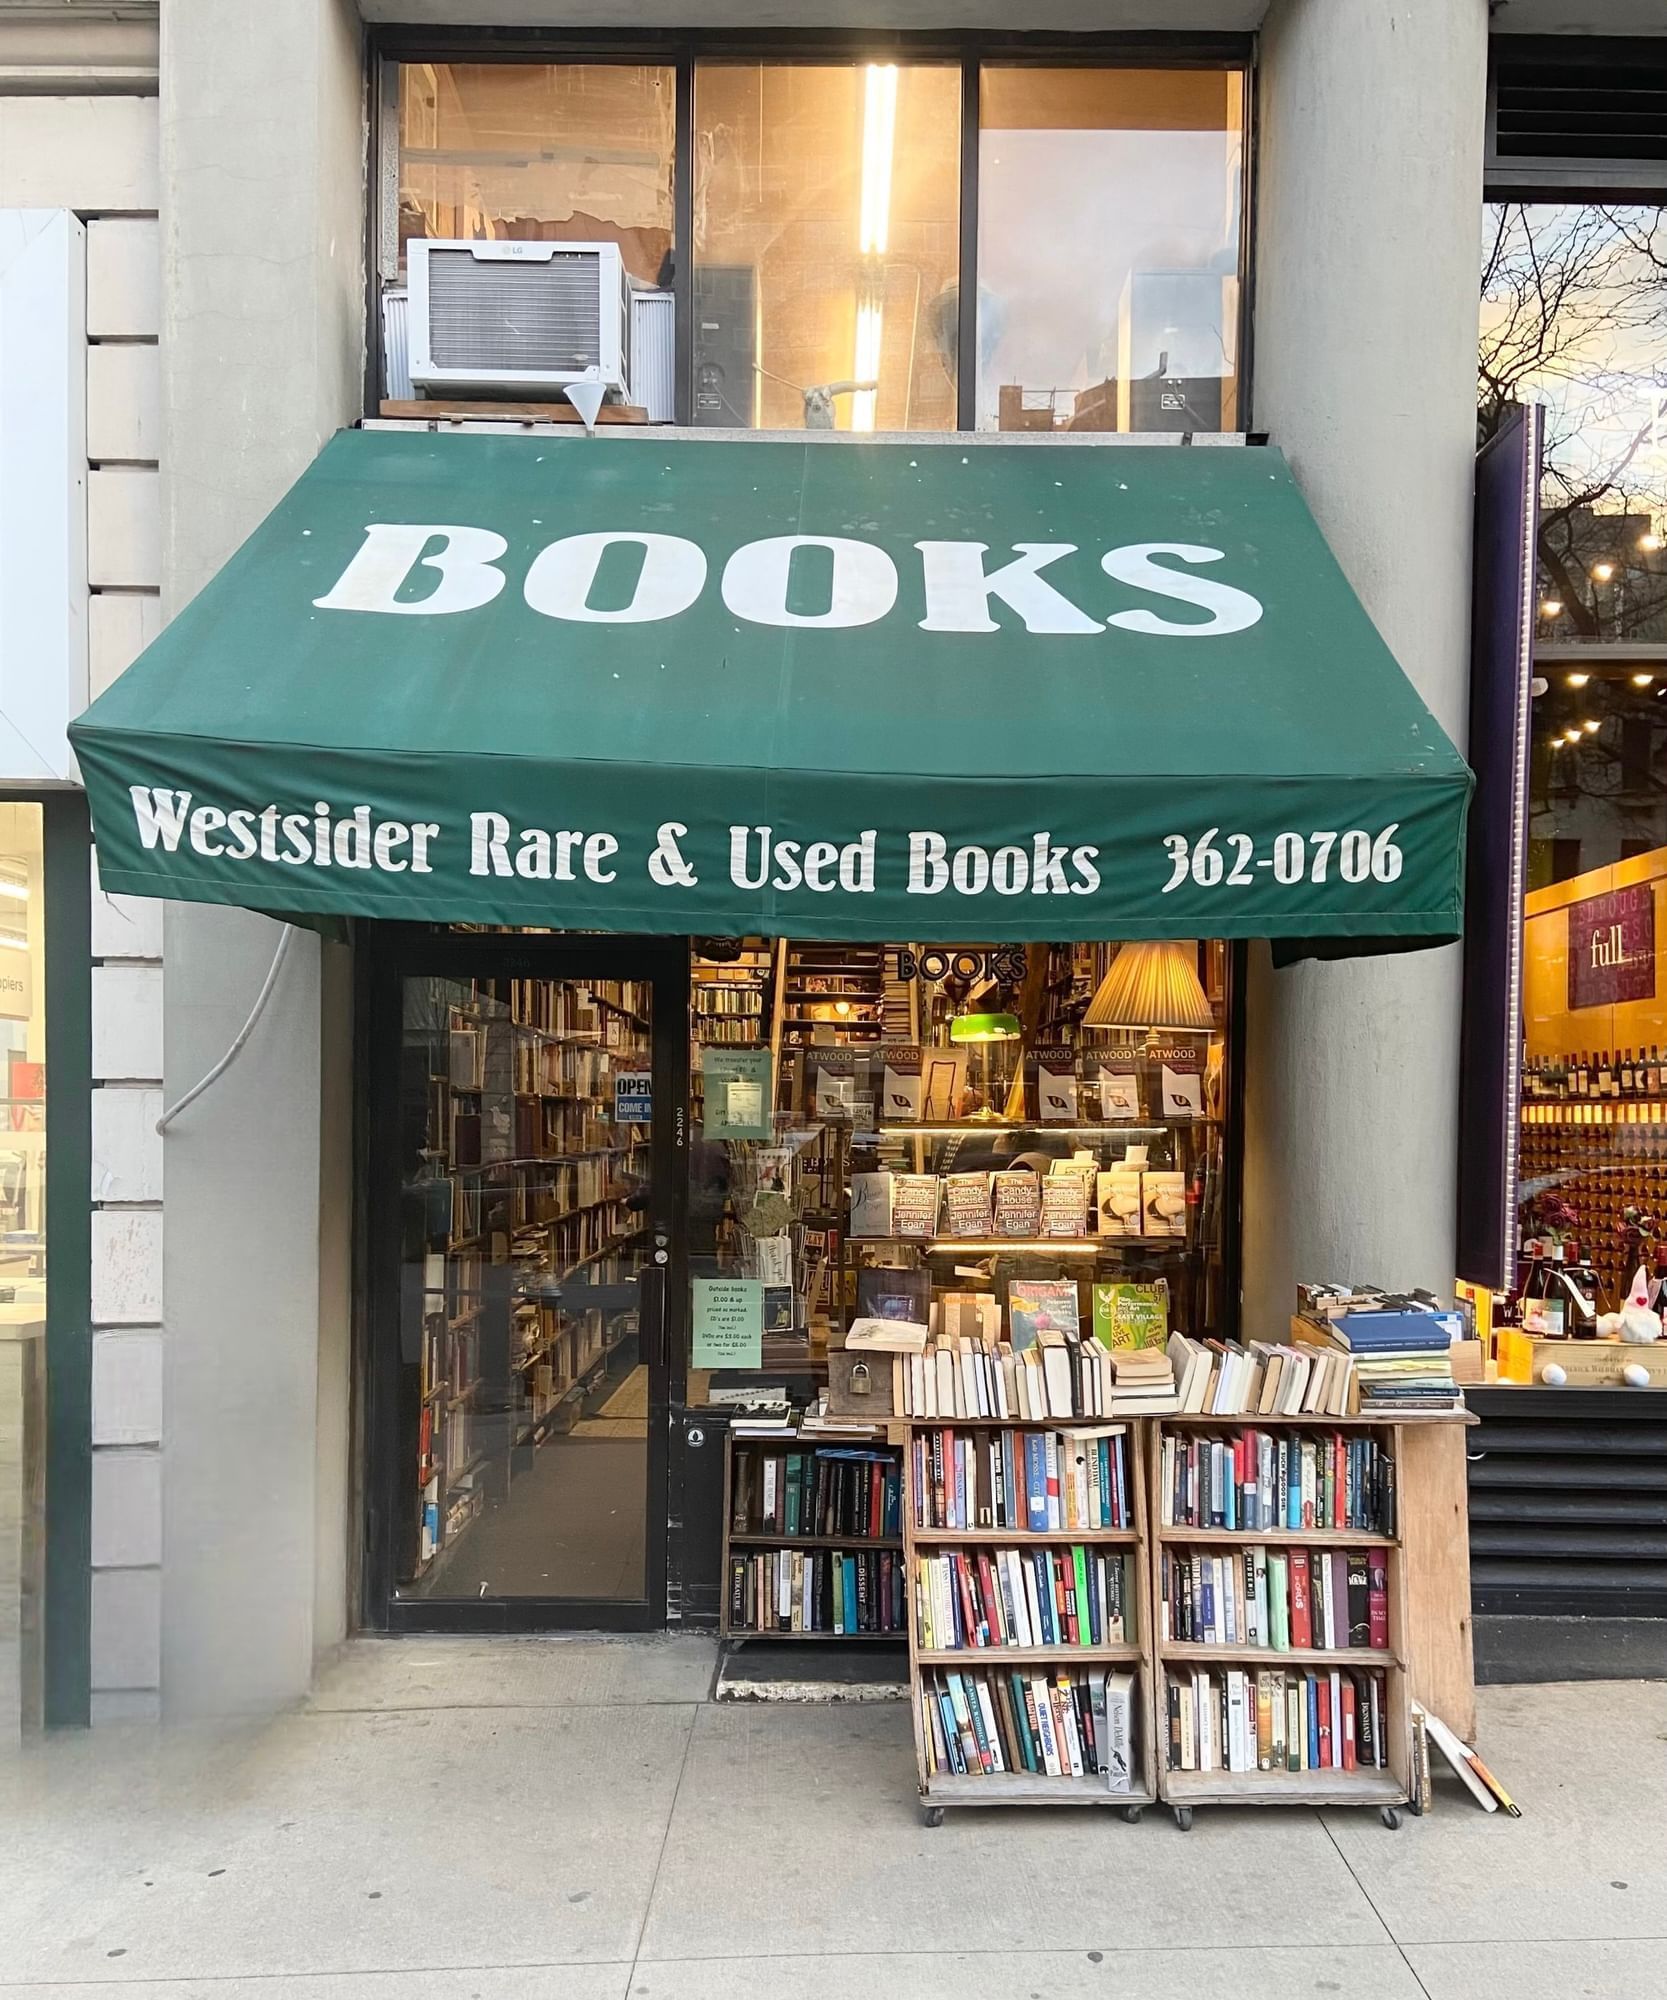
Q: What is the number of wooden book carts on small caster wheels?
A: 2